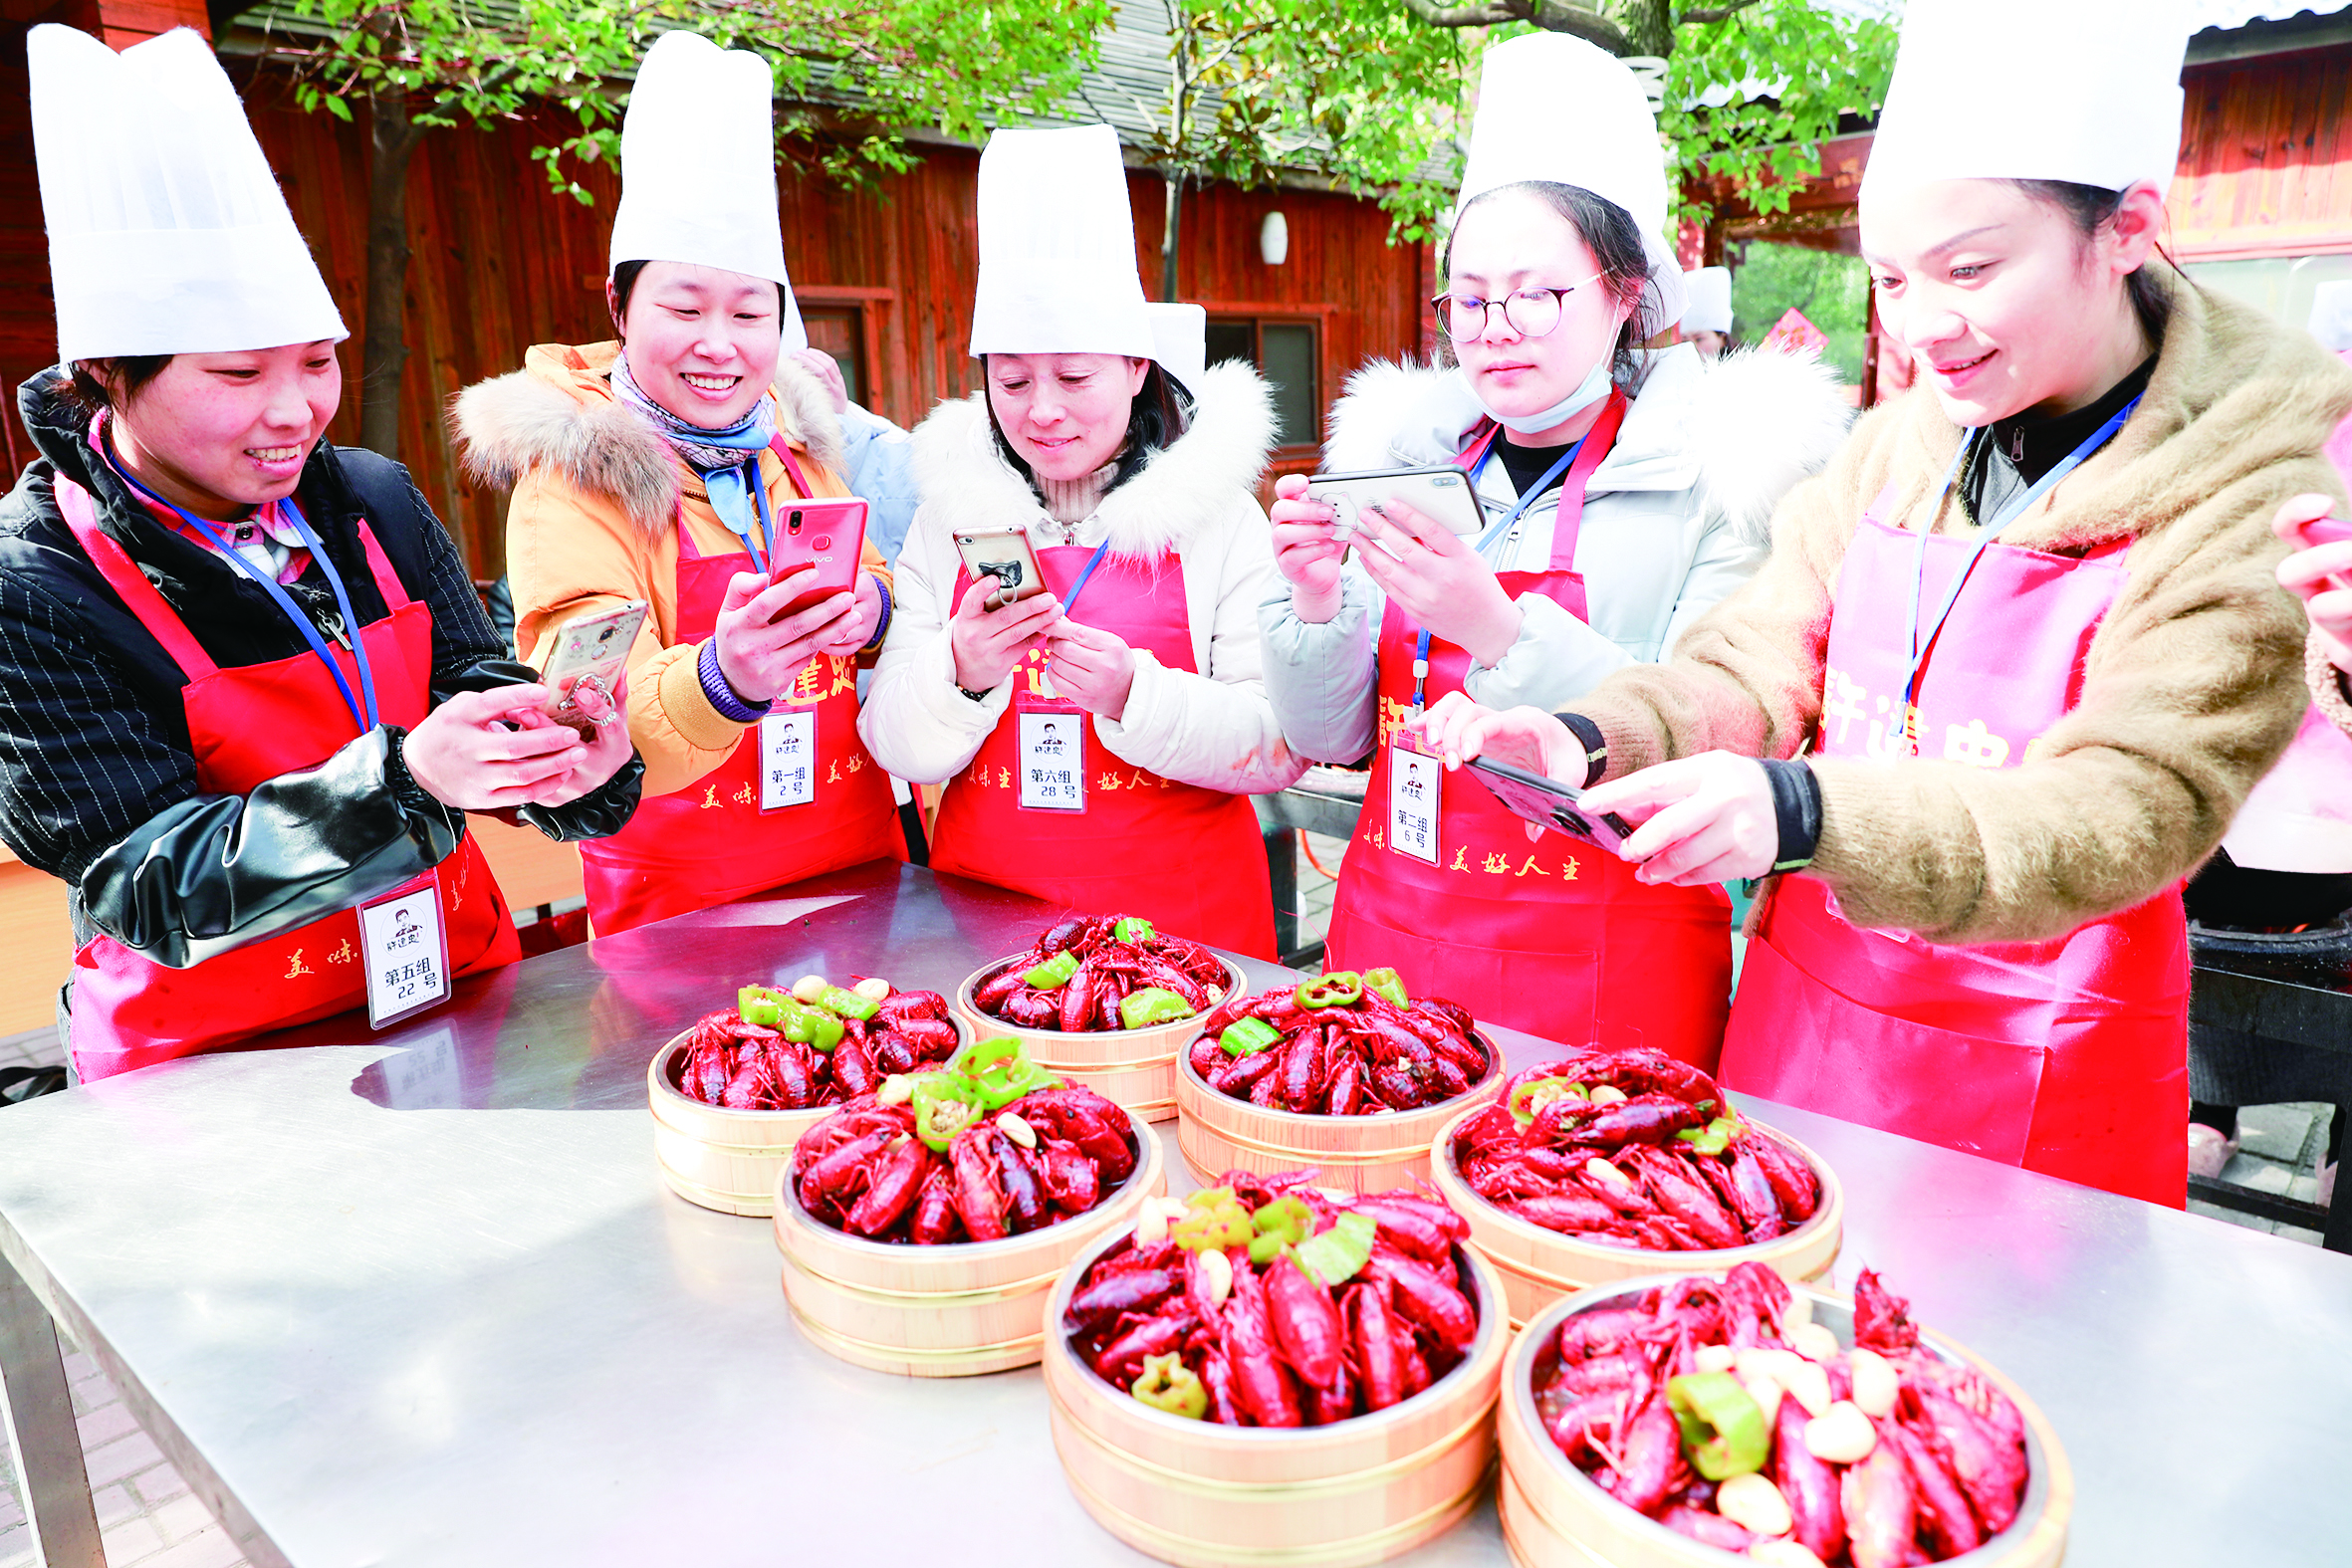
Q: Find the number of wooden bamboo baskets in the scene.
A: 7